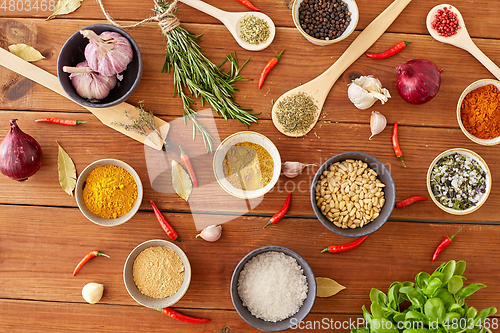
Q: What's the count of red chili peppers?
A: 13